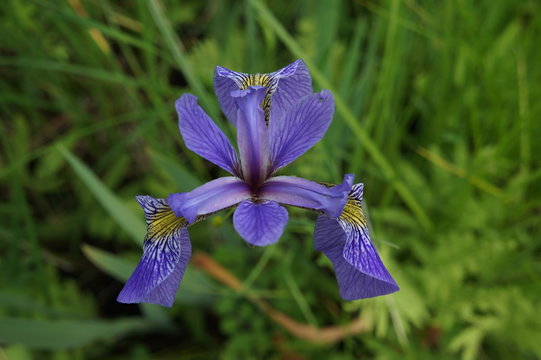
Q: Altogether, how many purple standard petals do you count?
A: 3